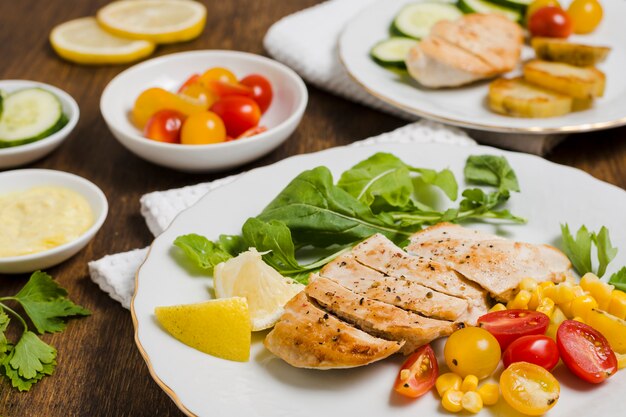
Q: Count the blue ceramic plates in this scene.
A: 0